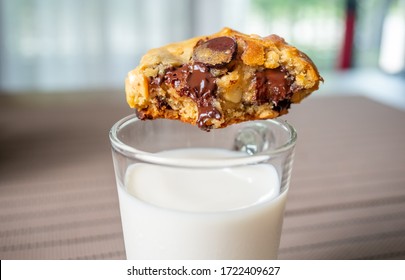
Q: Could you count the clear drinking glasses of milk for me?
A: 1